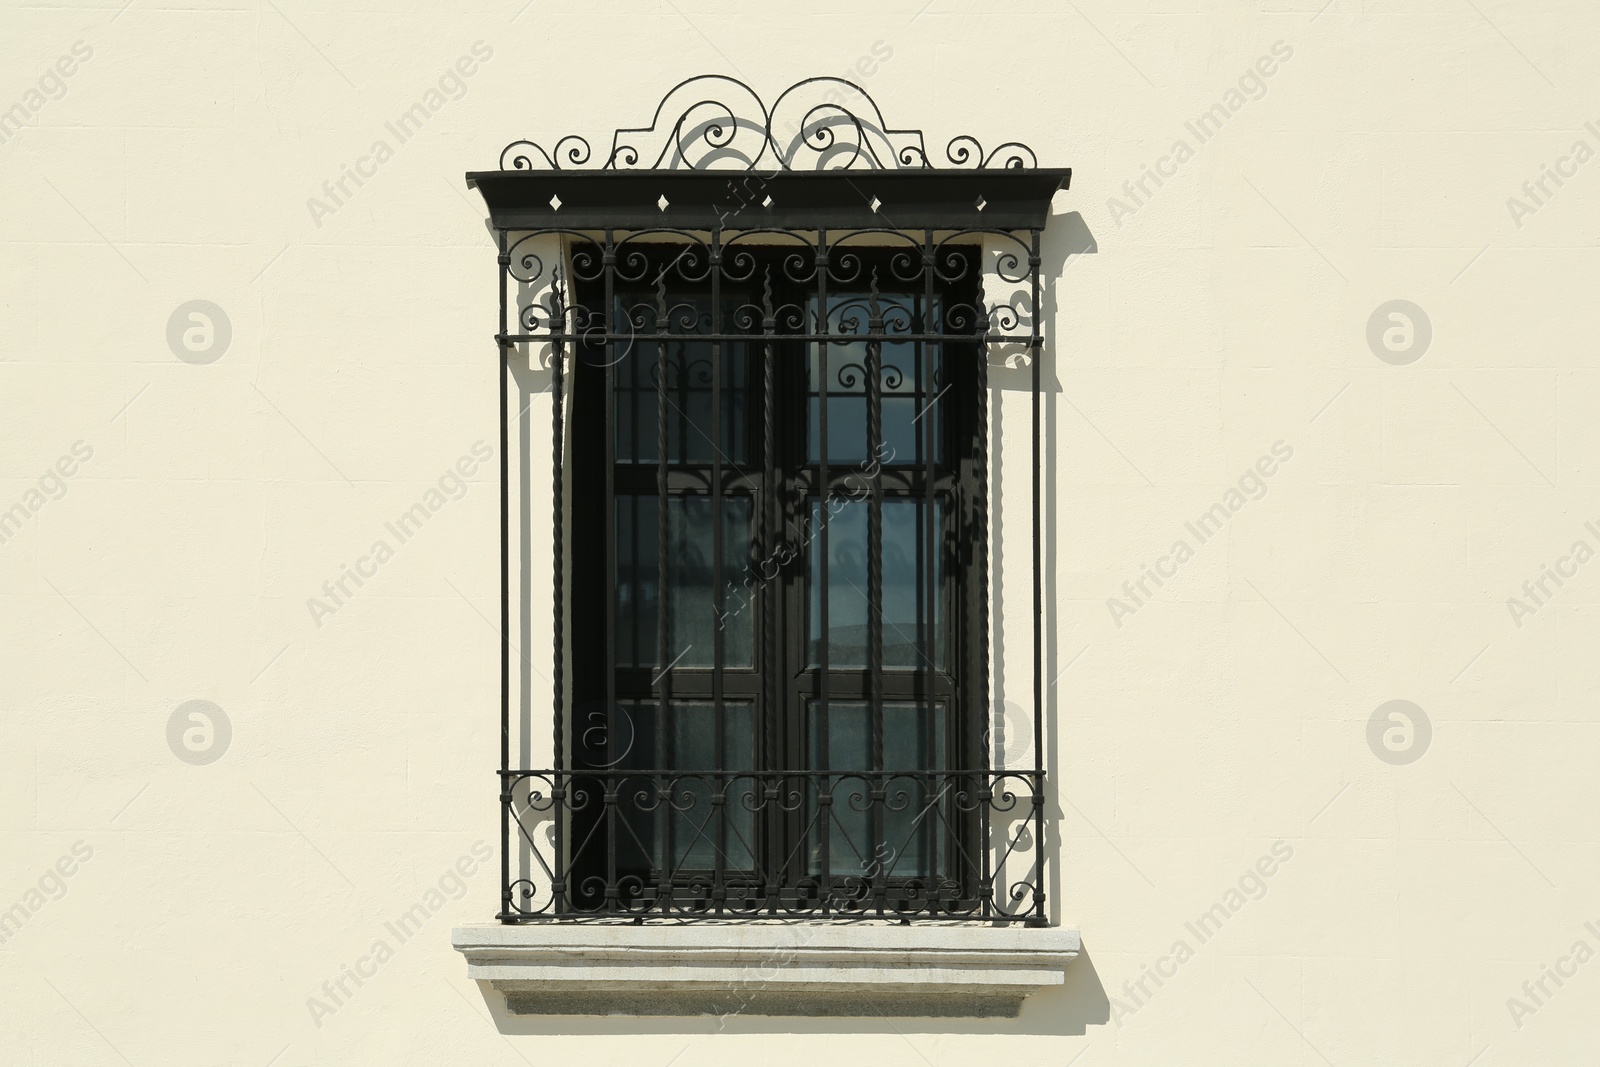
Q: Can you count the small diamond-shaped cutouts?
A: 5